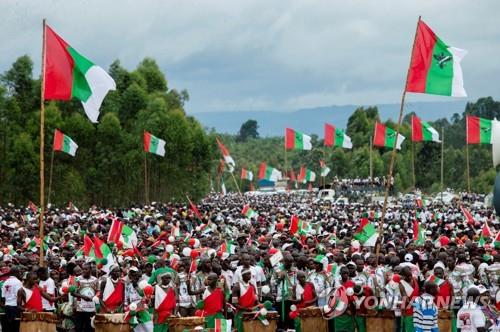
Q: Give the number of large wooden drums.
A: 7